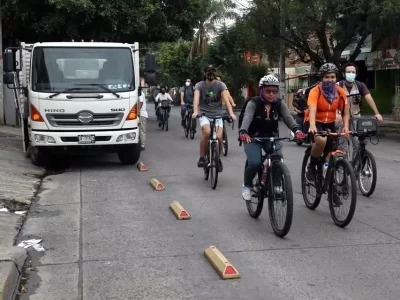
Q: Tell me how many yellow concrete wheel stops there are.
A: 4